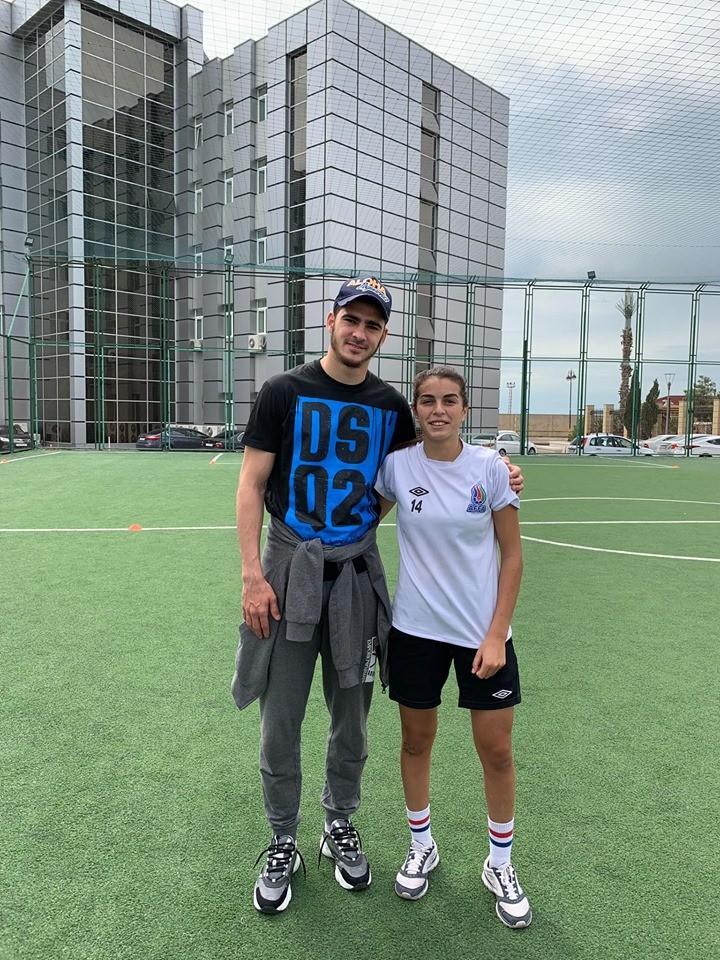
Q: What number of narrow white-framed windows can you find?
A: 12